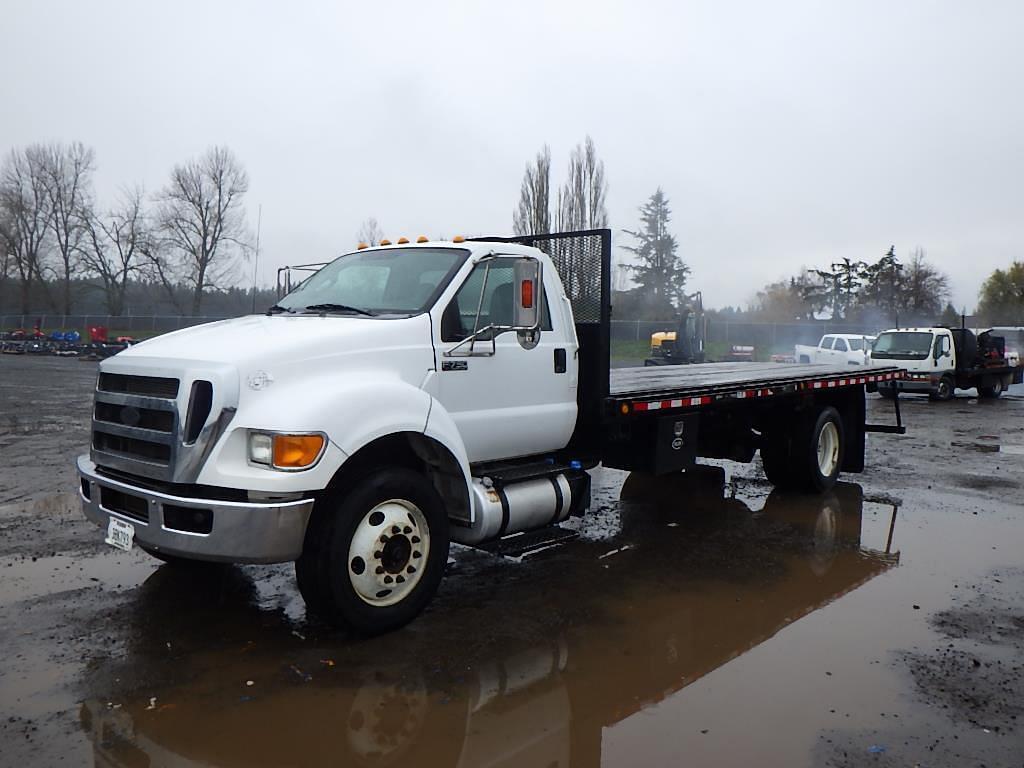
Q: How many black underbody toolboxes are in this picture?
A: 1